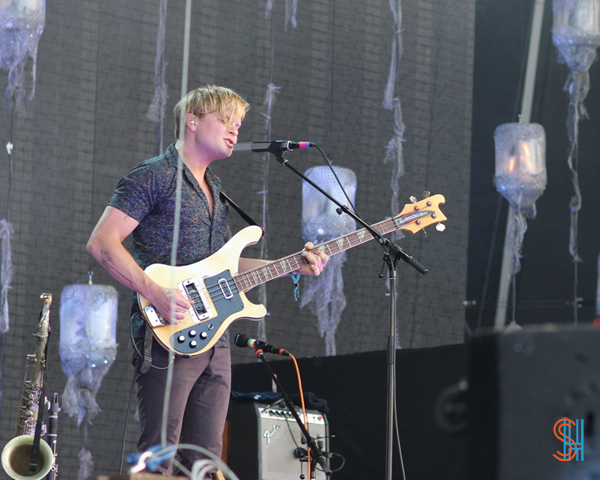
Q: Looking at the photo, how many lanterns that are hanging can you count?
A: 5